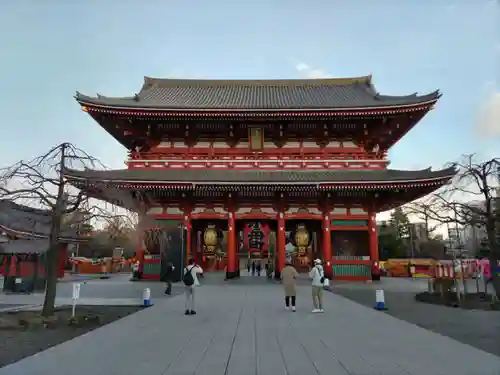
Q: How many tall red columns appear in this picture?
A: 6